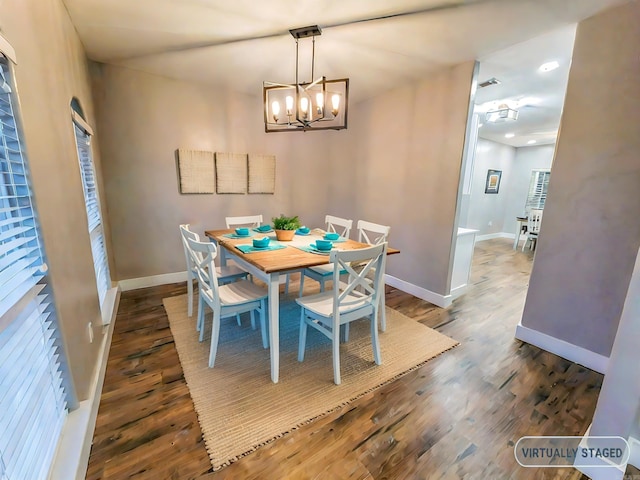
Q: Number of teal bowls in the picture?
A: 6